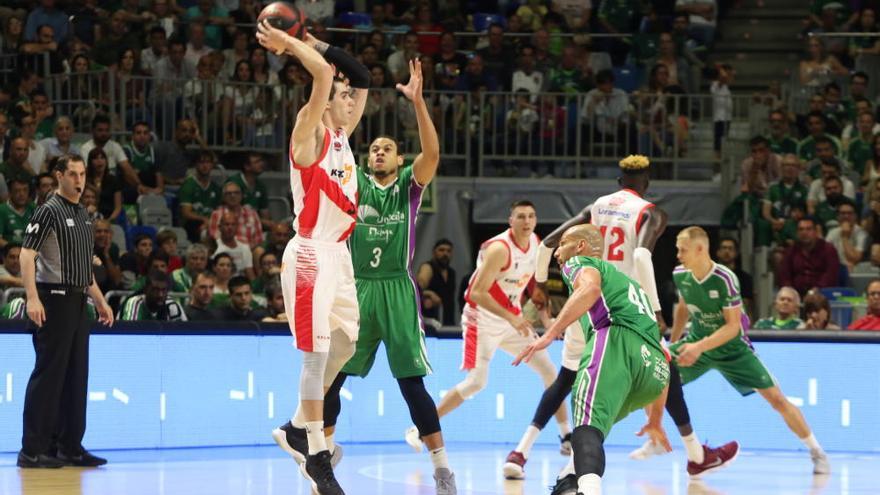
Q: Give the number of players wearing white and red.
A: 3